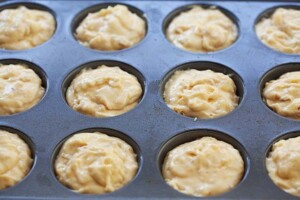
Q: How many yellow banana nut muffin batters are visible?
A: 12